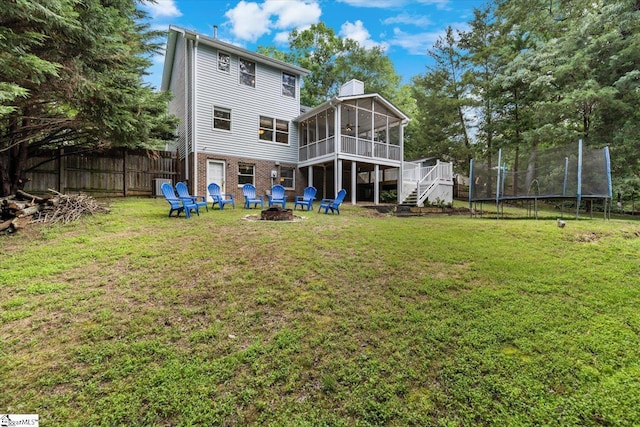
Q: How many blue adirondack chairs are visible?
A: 7